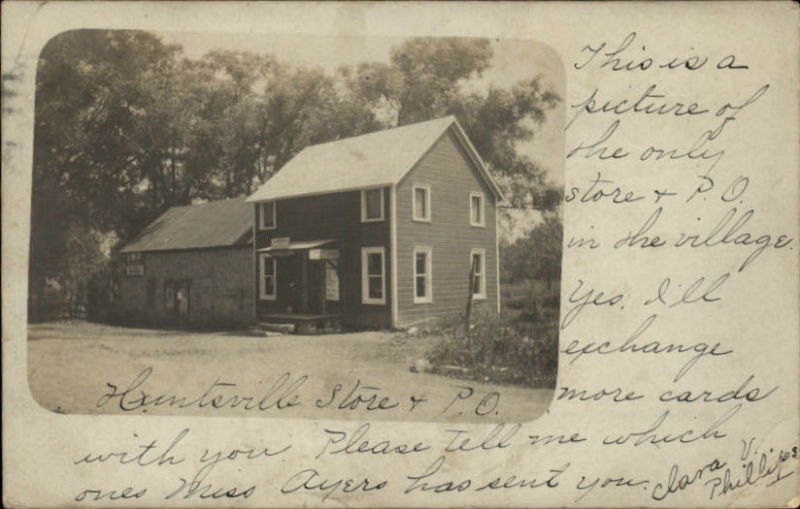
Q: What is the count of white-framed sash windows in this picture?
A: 8